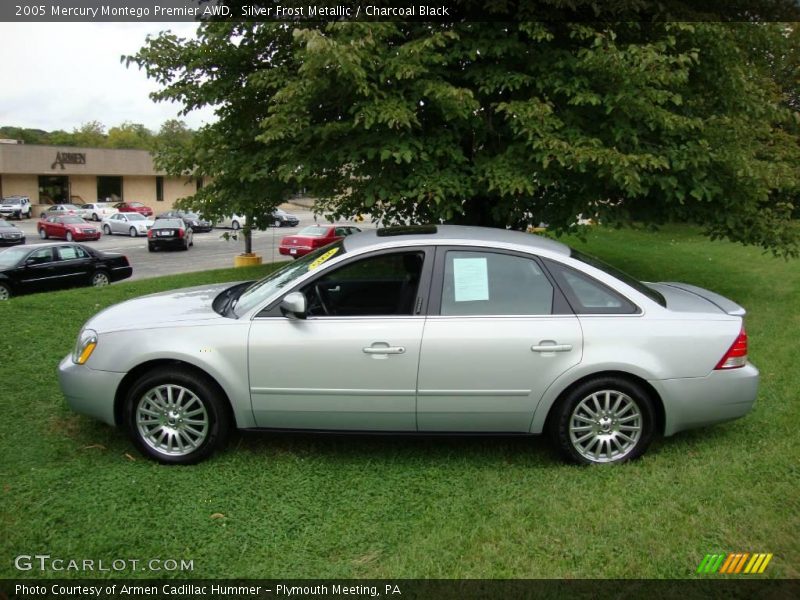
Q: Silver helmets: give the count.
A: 0